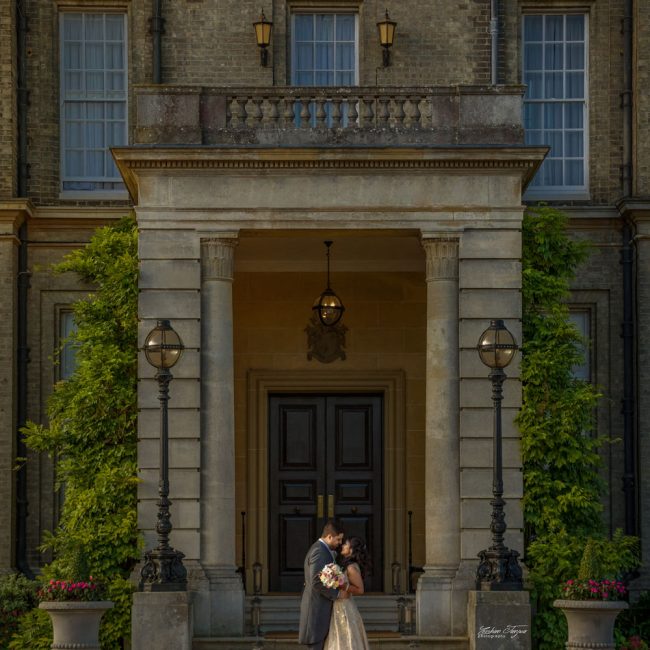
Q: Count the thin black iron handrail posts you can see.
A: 2